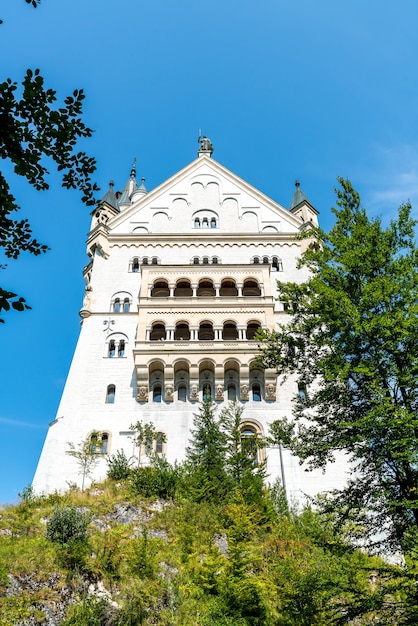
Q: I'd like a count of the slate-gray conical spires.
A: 4